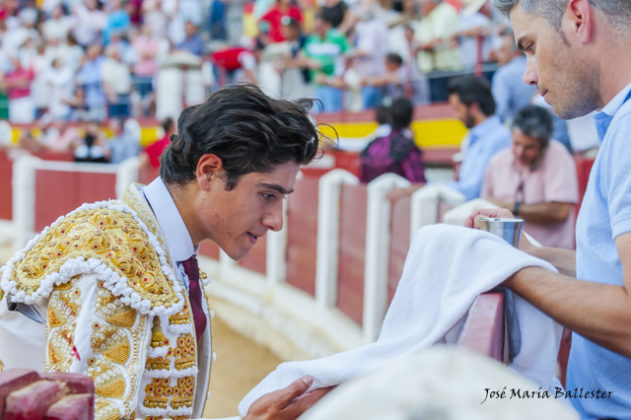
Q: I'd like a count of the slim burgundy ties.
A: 1